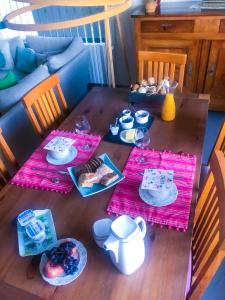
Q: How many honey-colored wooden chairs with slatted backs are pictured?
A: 5